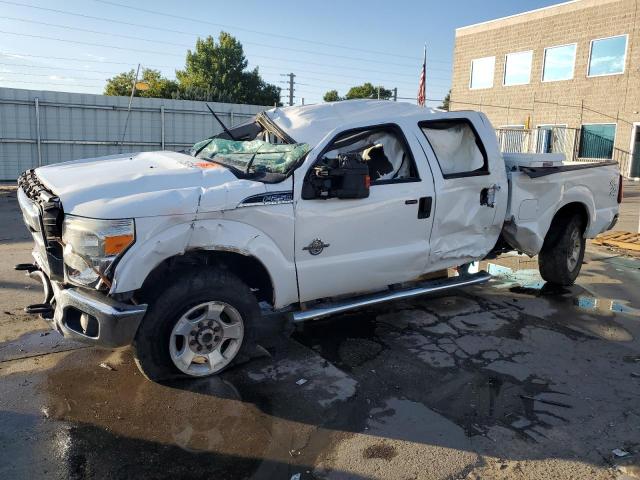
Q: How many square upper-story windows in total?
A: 4